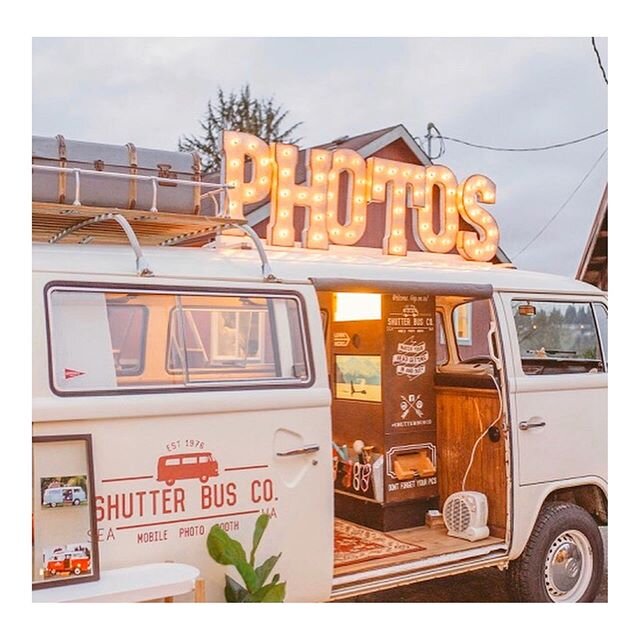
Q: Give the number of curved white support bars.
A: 2